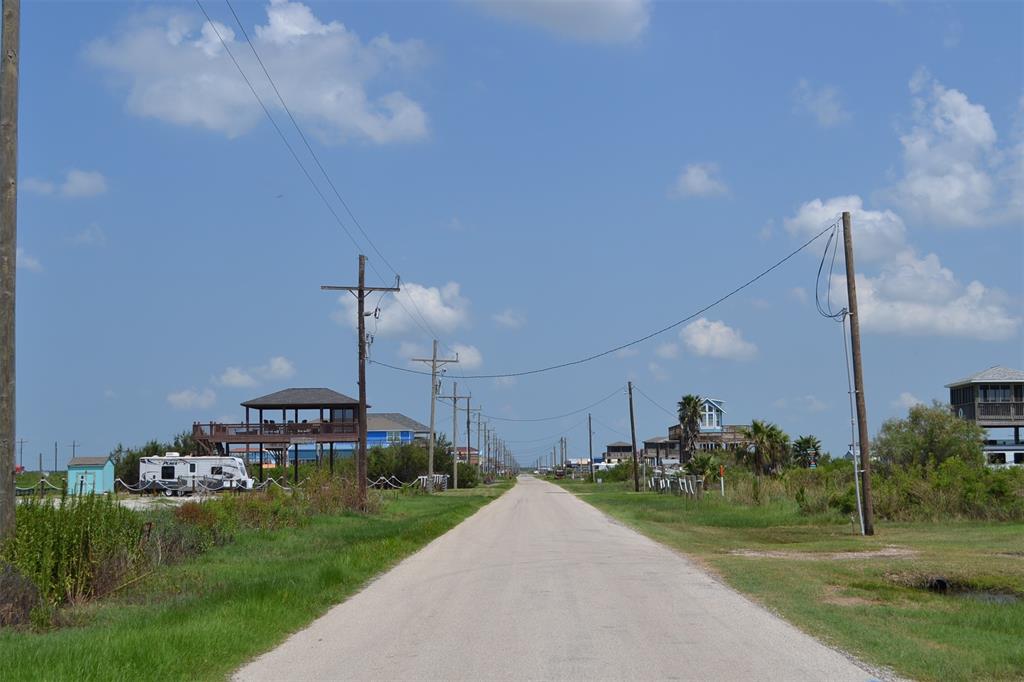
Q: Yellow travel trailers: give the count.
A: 0